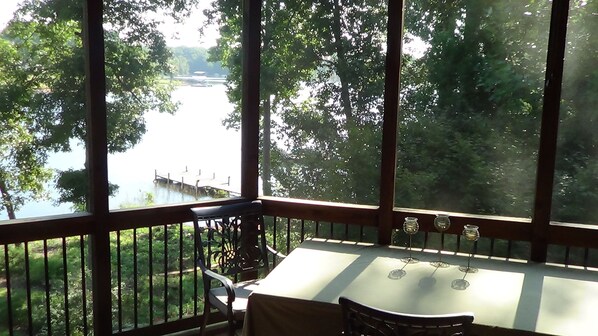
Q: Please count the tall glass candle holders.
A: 3